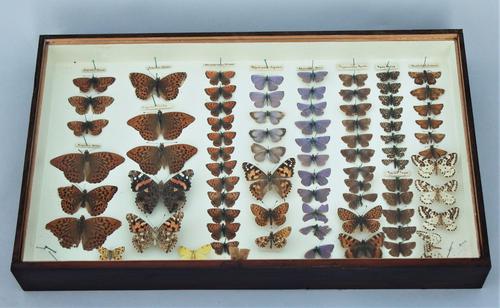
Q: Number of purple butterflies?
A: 13